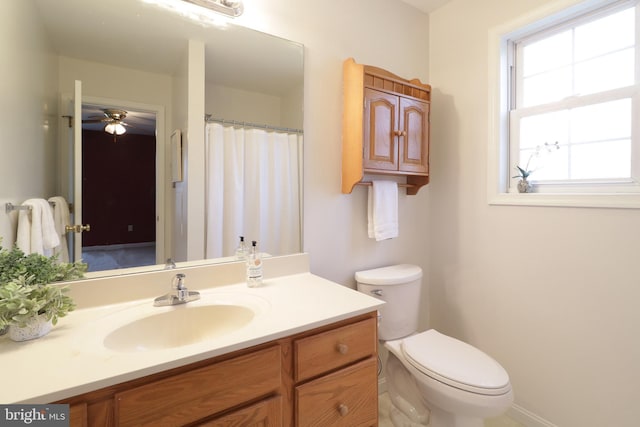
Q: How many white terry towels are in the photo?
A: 3